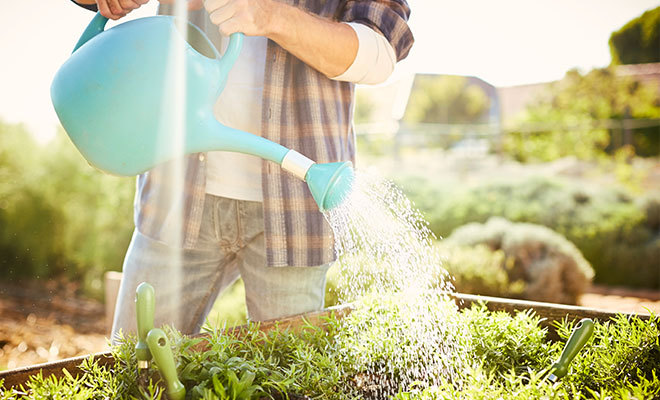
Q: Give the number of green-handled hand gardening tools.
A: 3